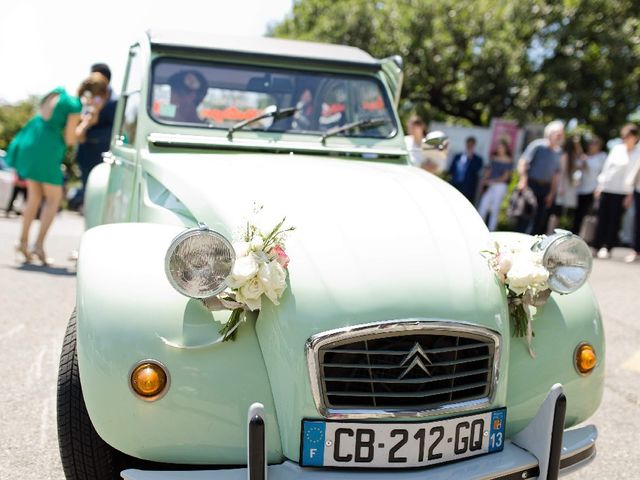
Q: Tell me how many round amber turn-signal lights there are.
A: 2